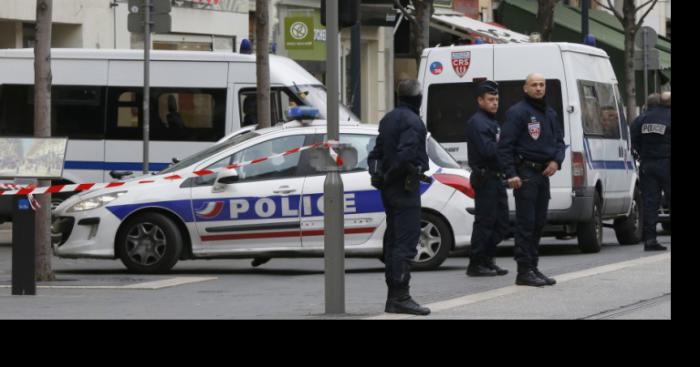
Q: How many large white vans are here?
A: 2